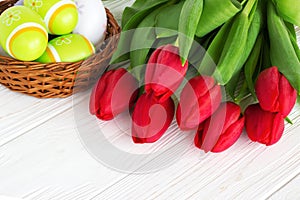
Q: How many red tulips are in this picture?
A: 7